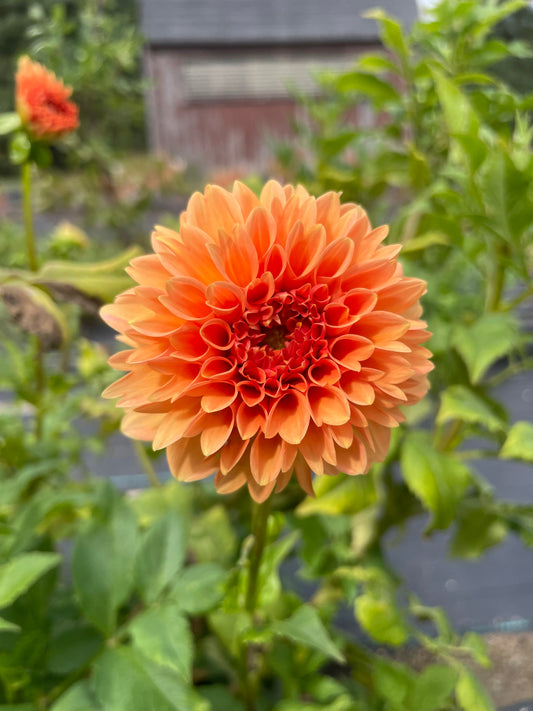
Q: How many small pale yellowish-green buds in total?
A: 1